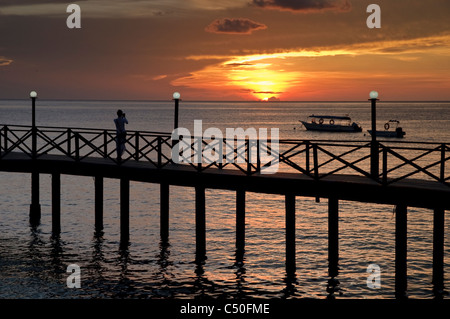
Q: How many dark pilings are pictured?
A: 11